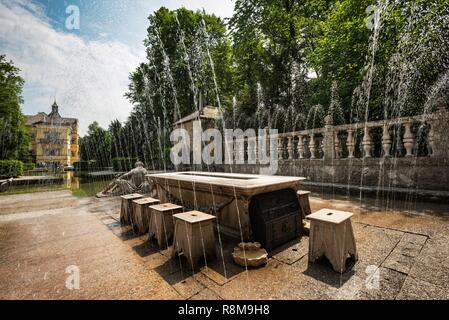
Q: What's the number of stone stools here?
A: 6